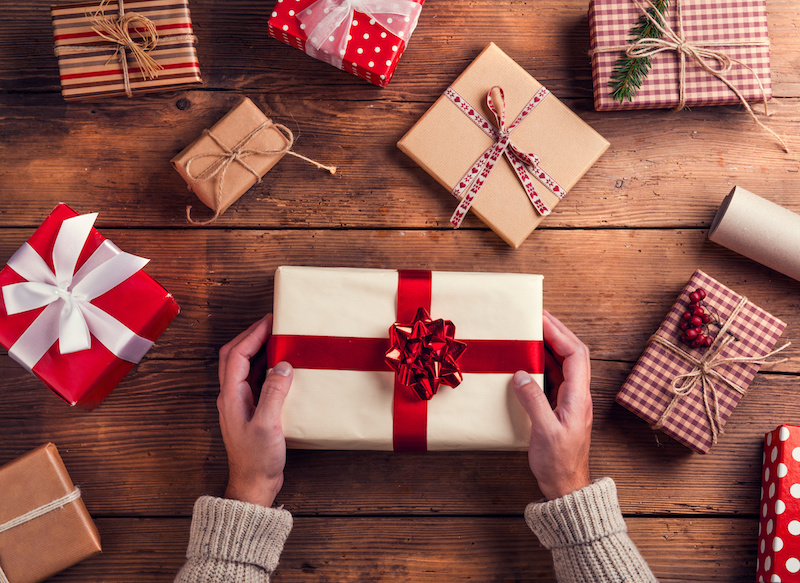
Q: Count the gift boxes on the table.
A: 10